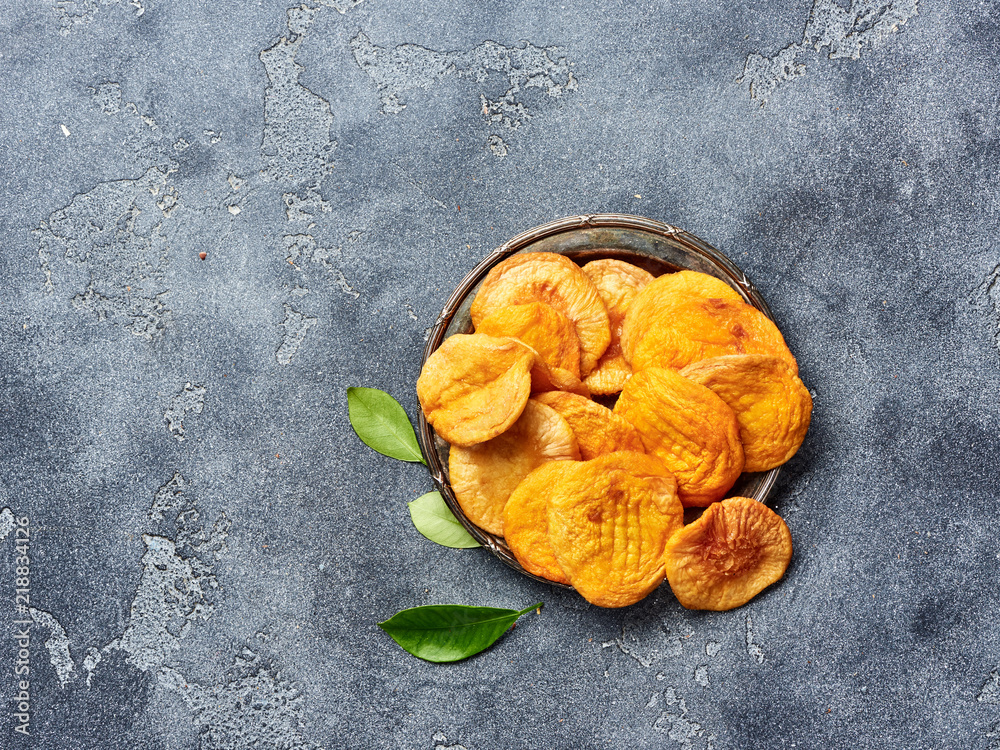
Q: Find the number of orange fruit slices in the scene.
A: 13